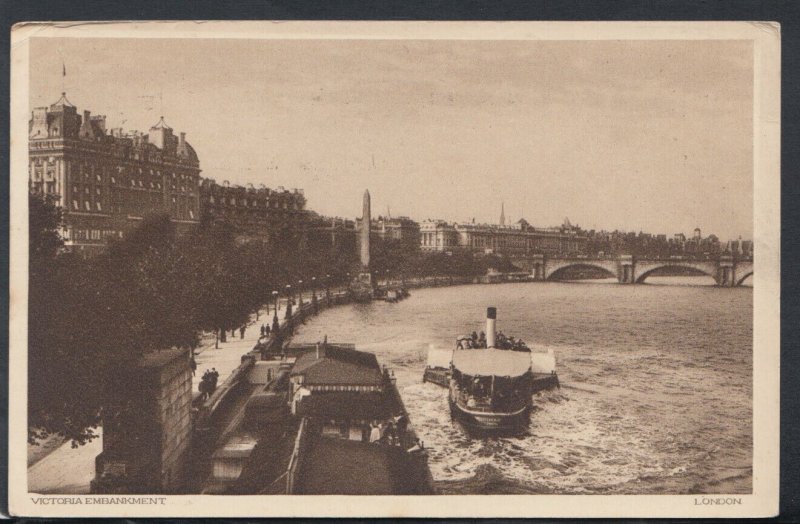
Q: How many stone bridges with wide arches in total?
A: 1